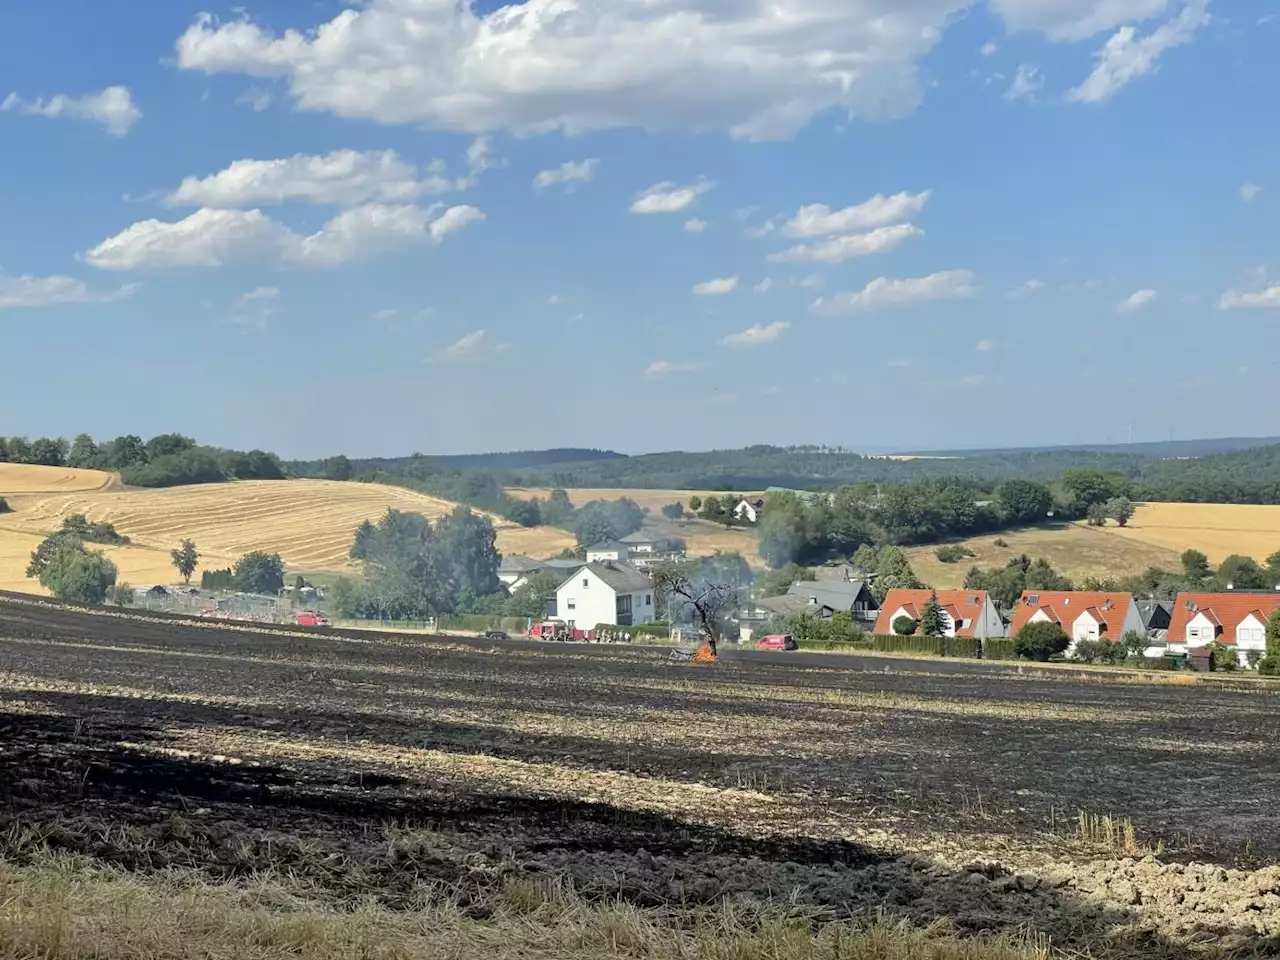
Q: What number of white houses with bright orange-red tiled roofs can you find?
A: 3